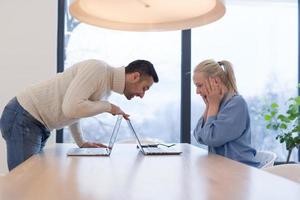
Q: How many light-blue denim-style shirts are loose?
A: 1